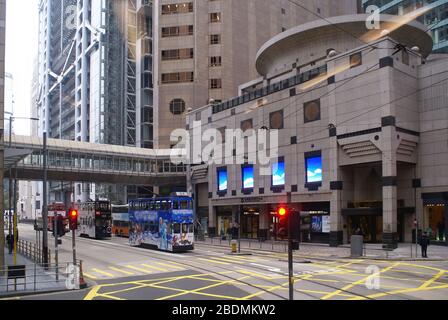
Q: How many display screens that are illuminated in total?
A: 4